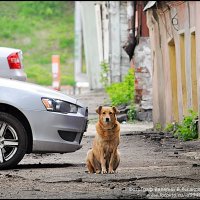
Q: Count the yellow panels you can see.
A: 3